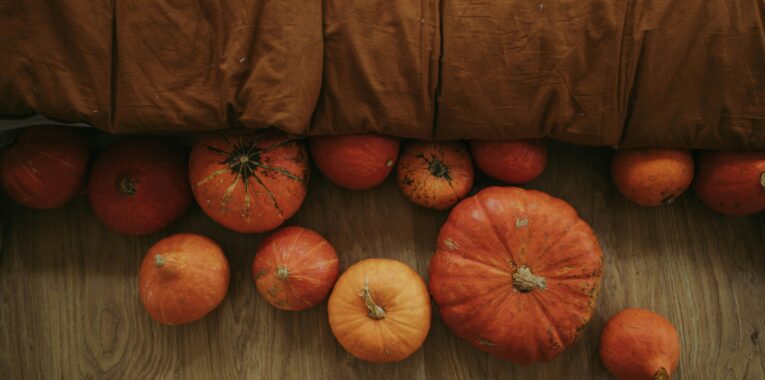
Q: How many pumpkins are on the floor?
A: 13